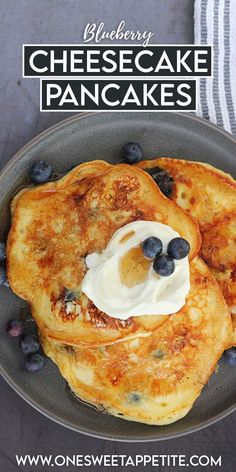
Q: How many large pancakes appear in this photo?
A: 3